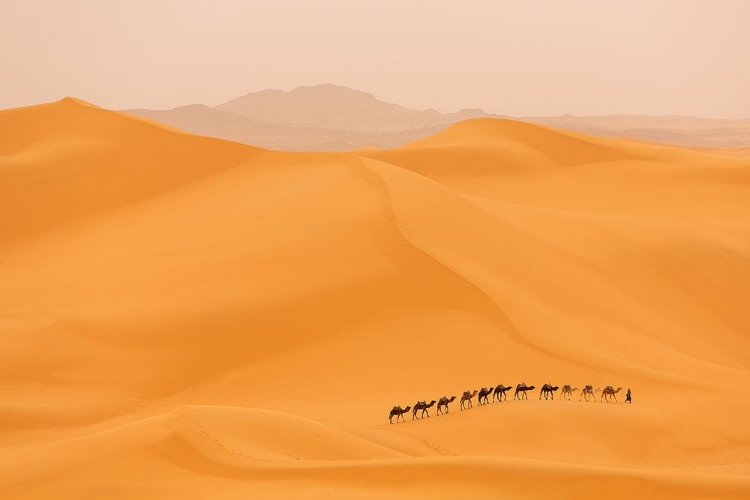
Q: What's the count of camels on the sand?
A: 11